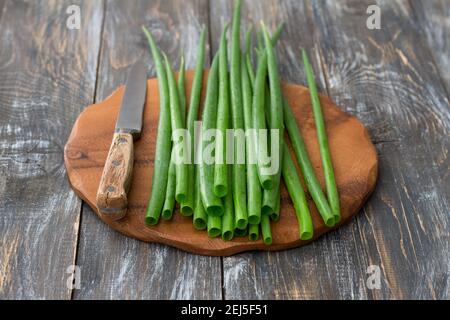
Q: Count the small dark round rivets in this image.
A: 3